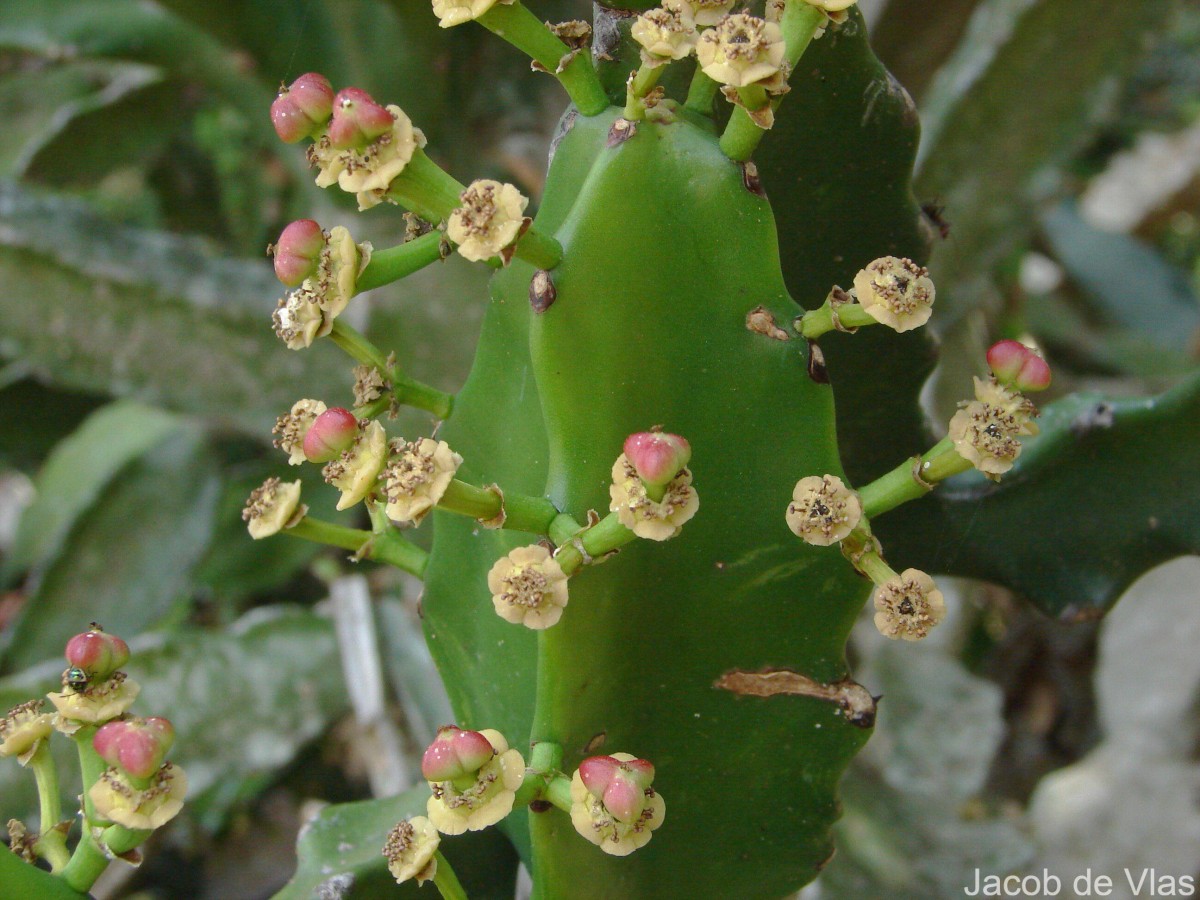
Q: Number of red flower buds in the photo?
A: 10